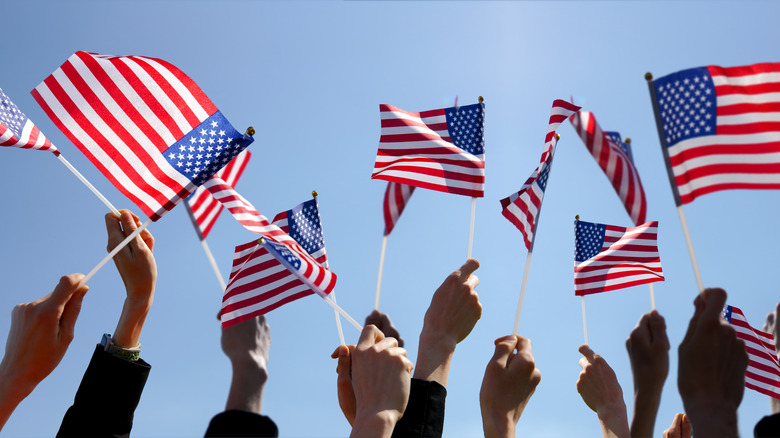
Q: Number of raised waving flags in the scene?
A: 12